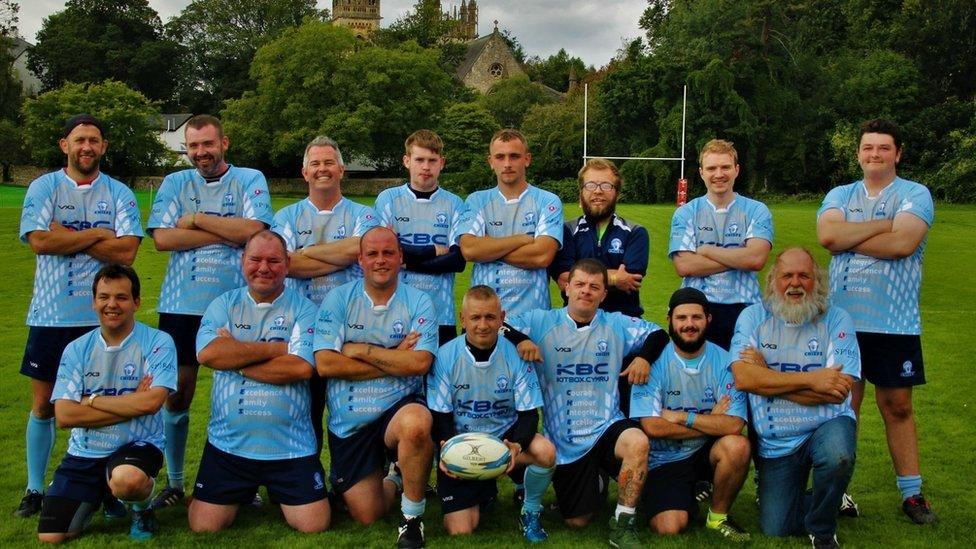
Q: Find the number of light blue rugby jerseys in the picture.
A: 14